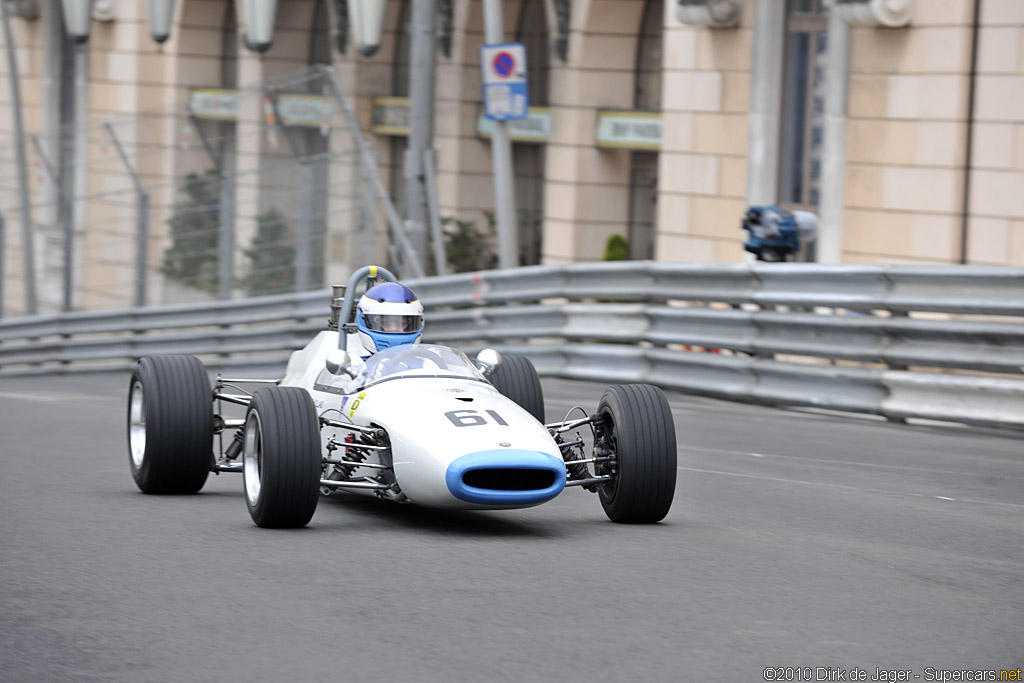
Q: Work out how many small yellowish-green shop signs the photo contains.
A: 5